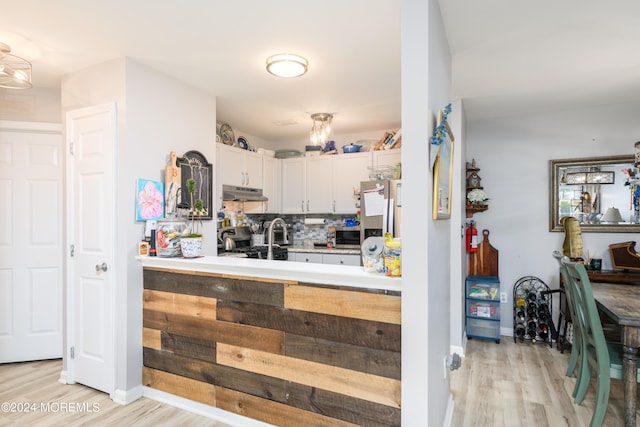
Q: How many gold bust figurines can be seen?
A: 1